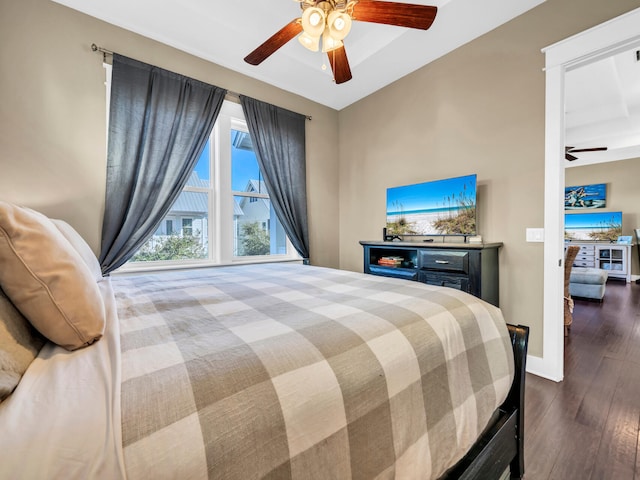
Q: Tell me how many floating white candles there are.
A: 0